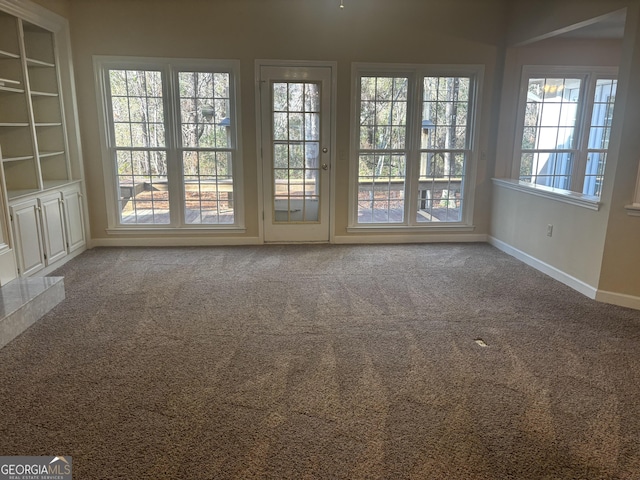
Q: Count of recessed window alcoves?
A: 1